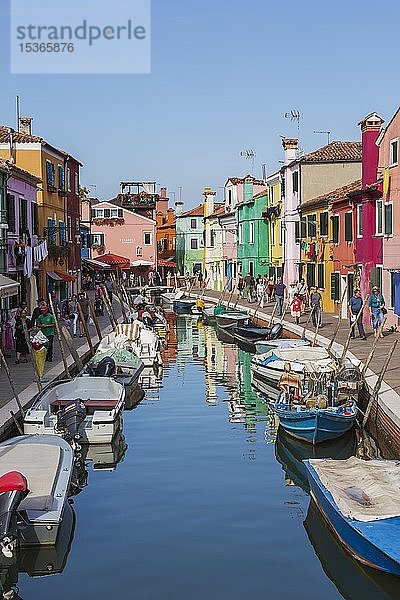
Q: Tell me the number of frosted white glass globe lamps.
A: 0